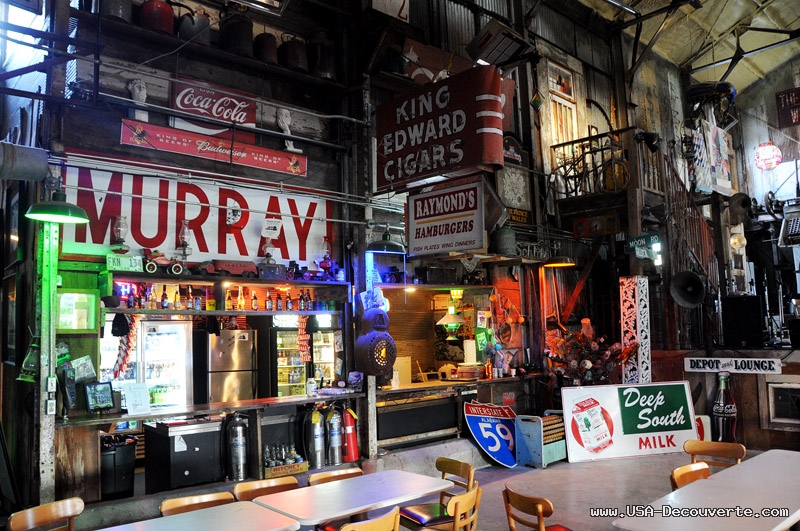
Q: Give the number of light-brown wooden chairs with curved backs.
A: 10